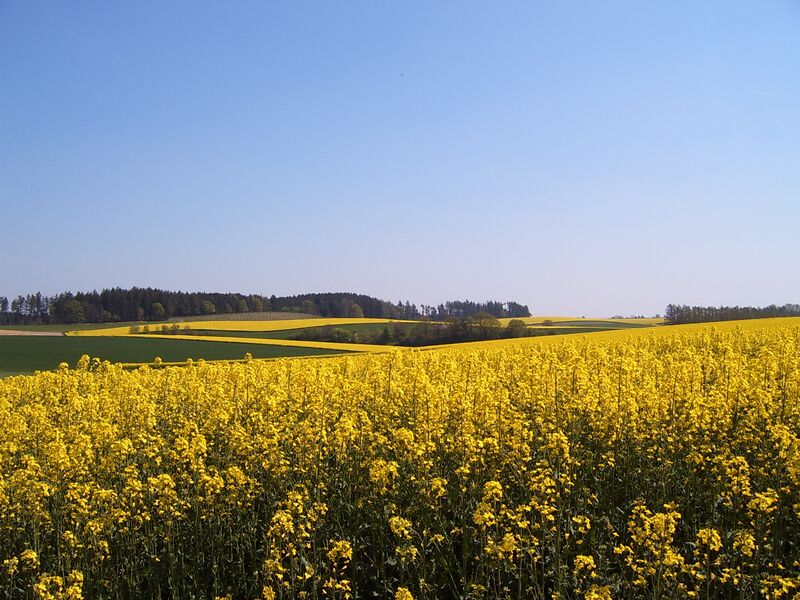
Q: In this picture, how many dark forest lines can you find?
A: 2